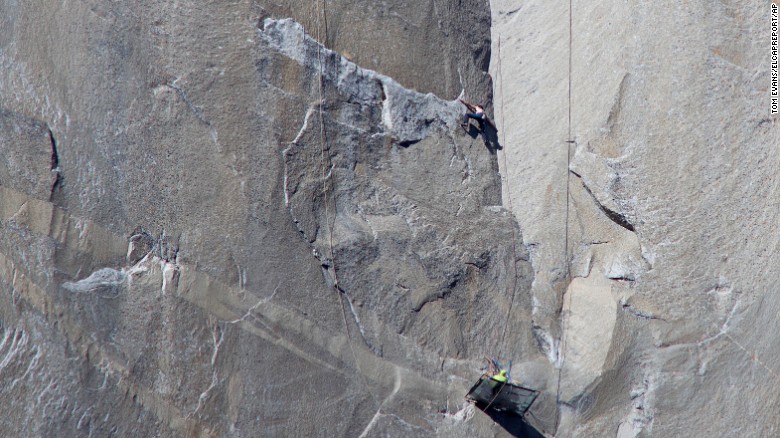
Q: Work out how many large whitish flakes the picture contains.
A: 1